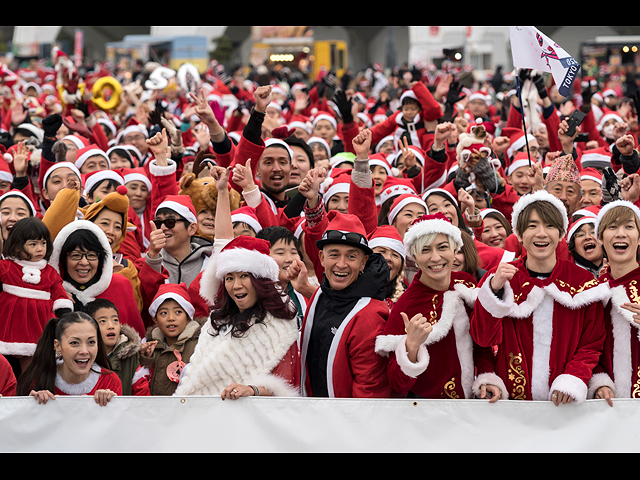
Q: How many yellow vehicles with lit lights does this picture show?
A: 1